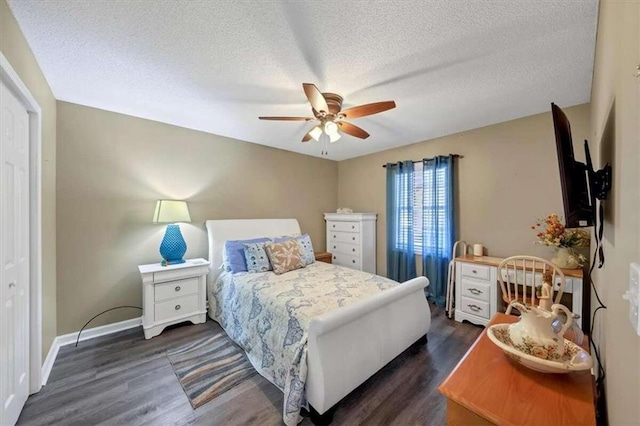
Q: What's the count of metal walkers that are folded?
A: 1